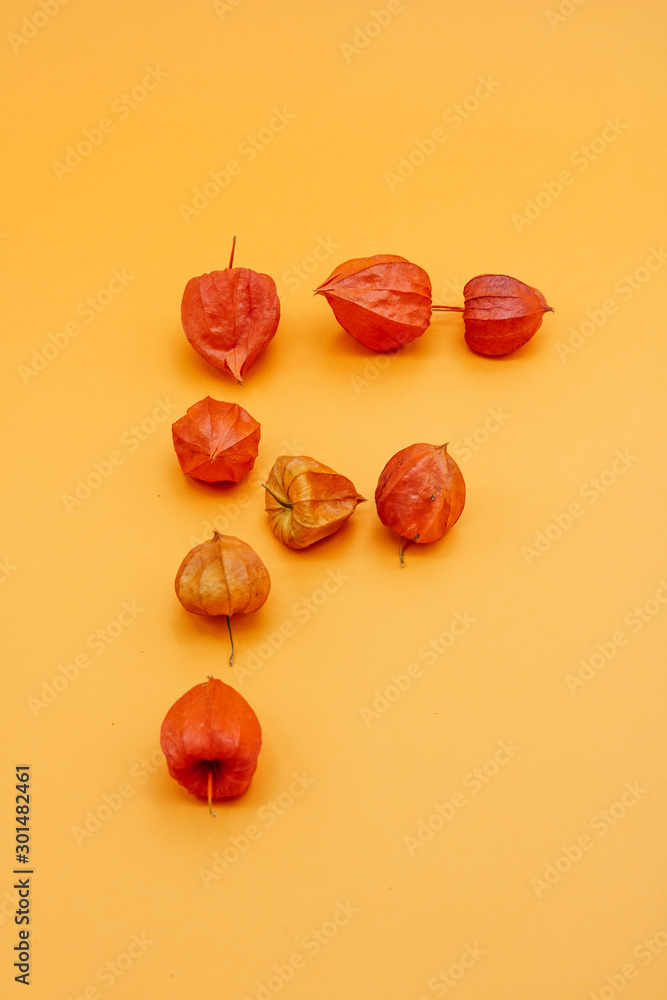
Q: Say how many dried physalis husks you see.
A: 8